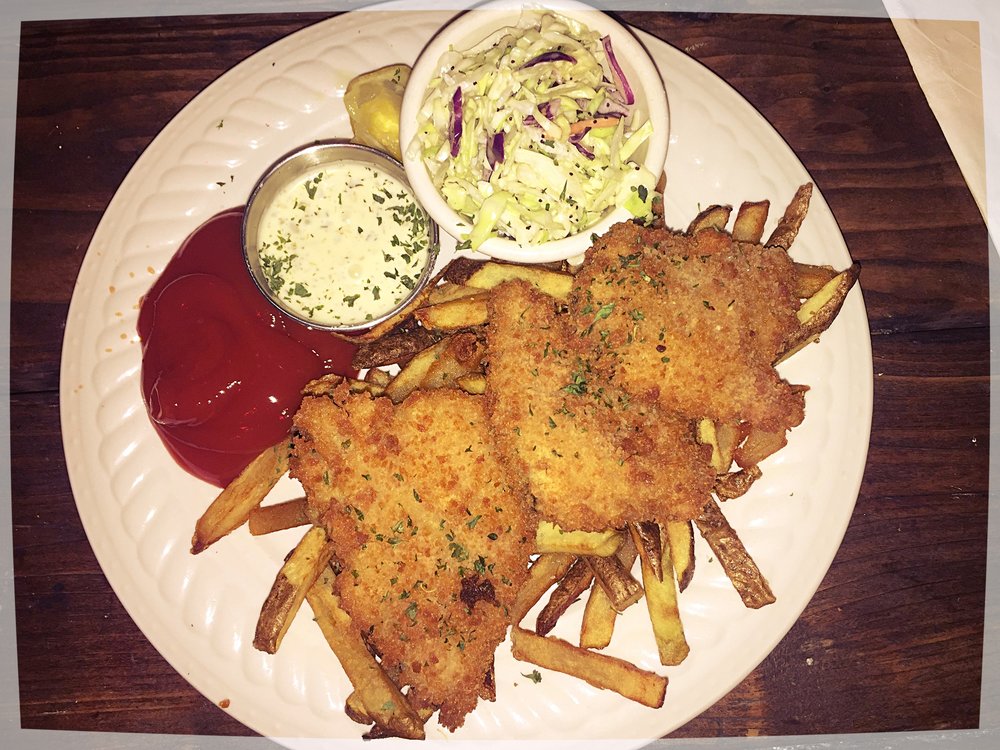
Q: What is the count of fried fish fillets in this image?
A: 3